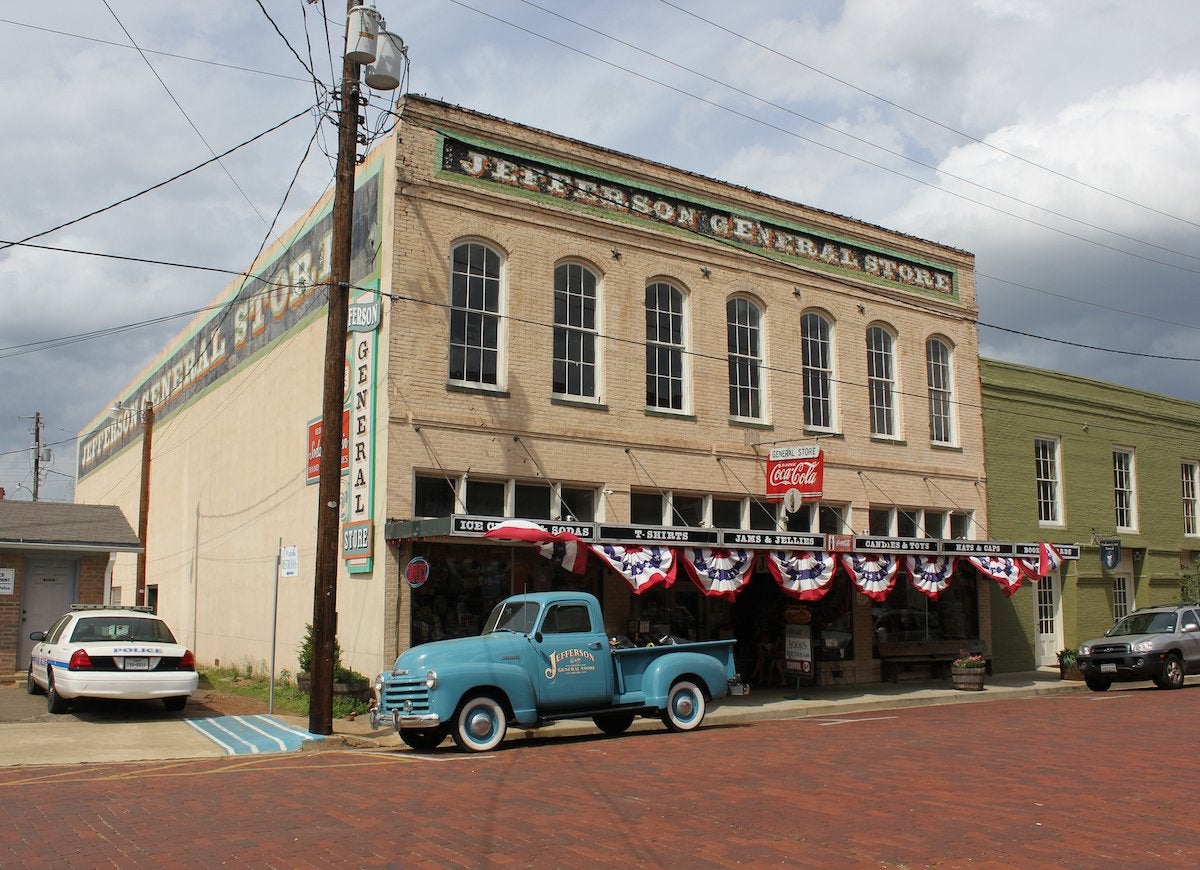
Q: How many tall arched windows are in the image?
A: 7